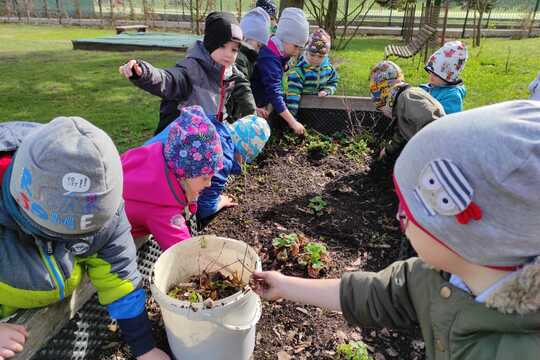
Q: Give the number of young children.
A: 11